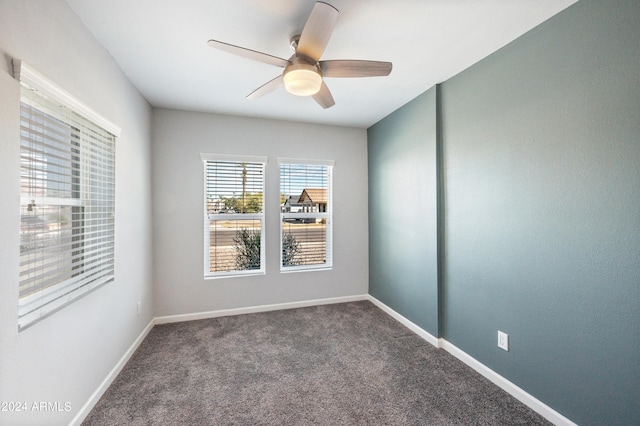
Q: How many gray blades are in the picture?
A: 5